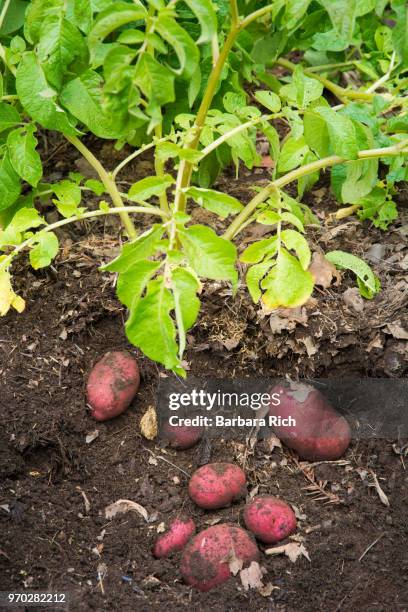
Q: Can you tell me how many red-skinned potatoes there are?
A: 7